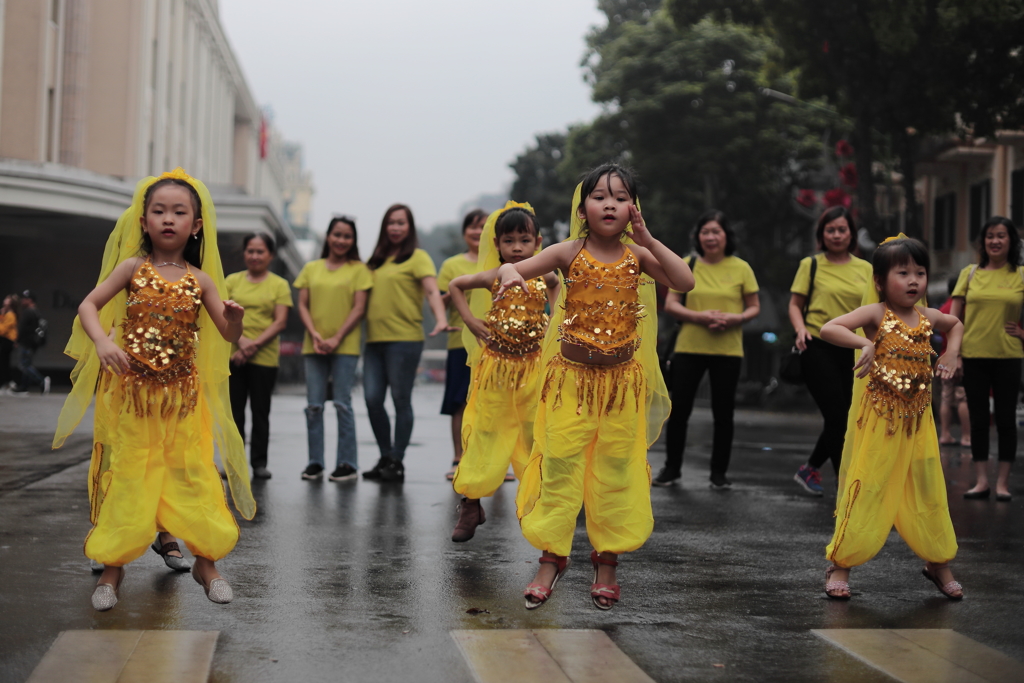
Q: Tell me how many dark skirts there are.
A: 1